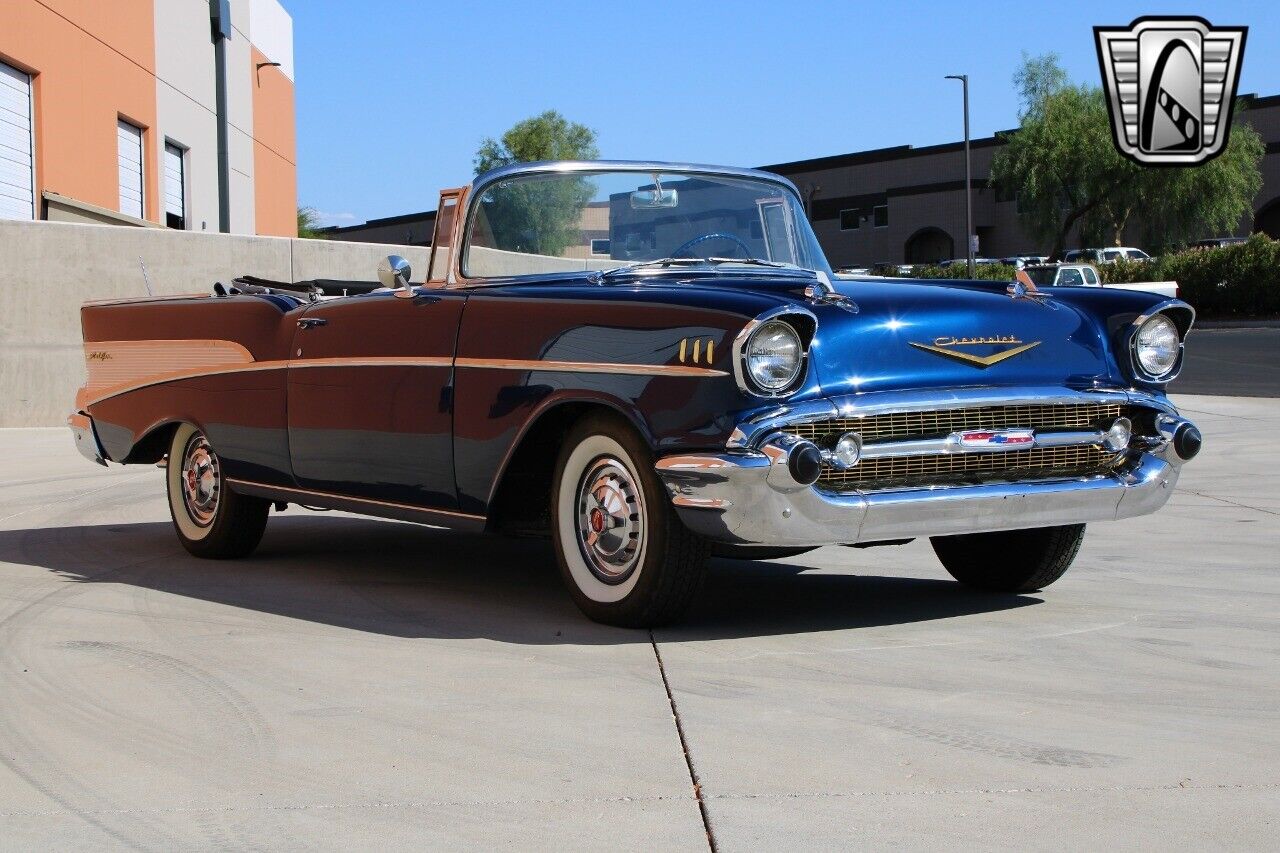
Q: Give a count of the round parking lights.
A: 2